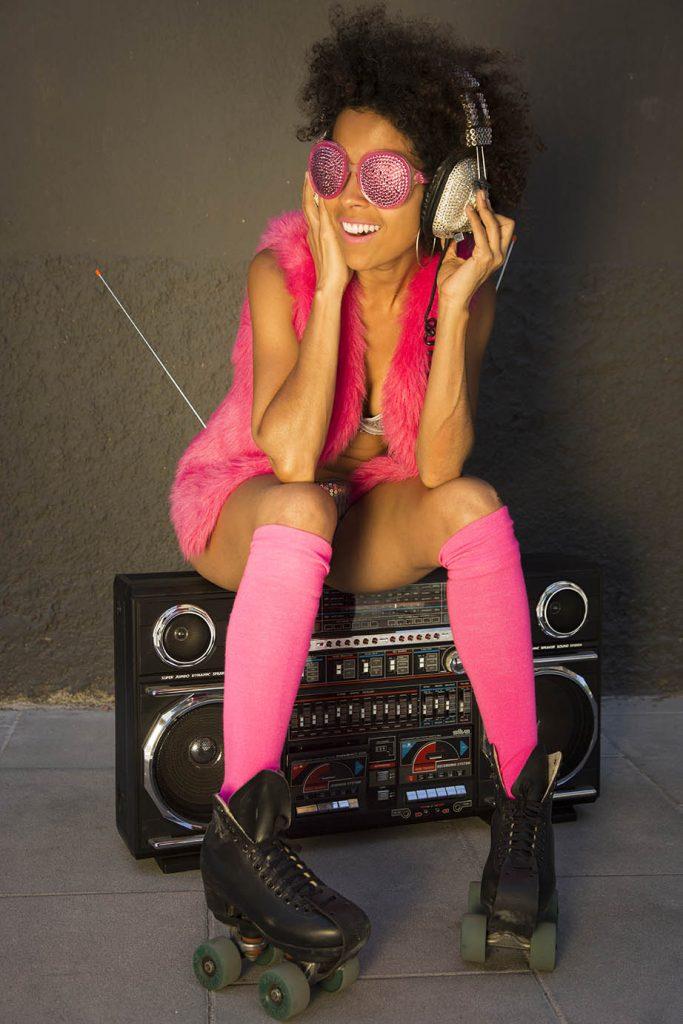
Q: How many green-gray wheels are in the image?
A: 8